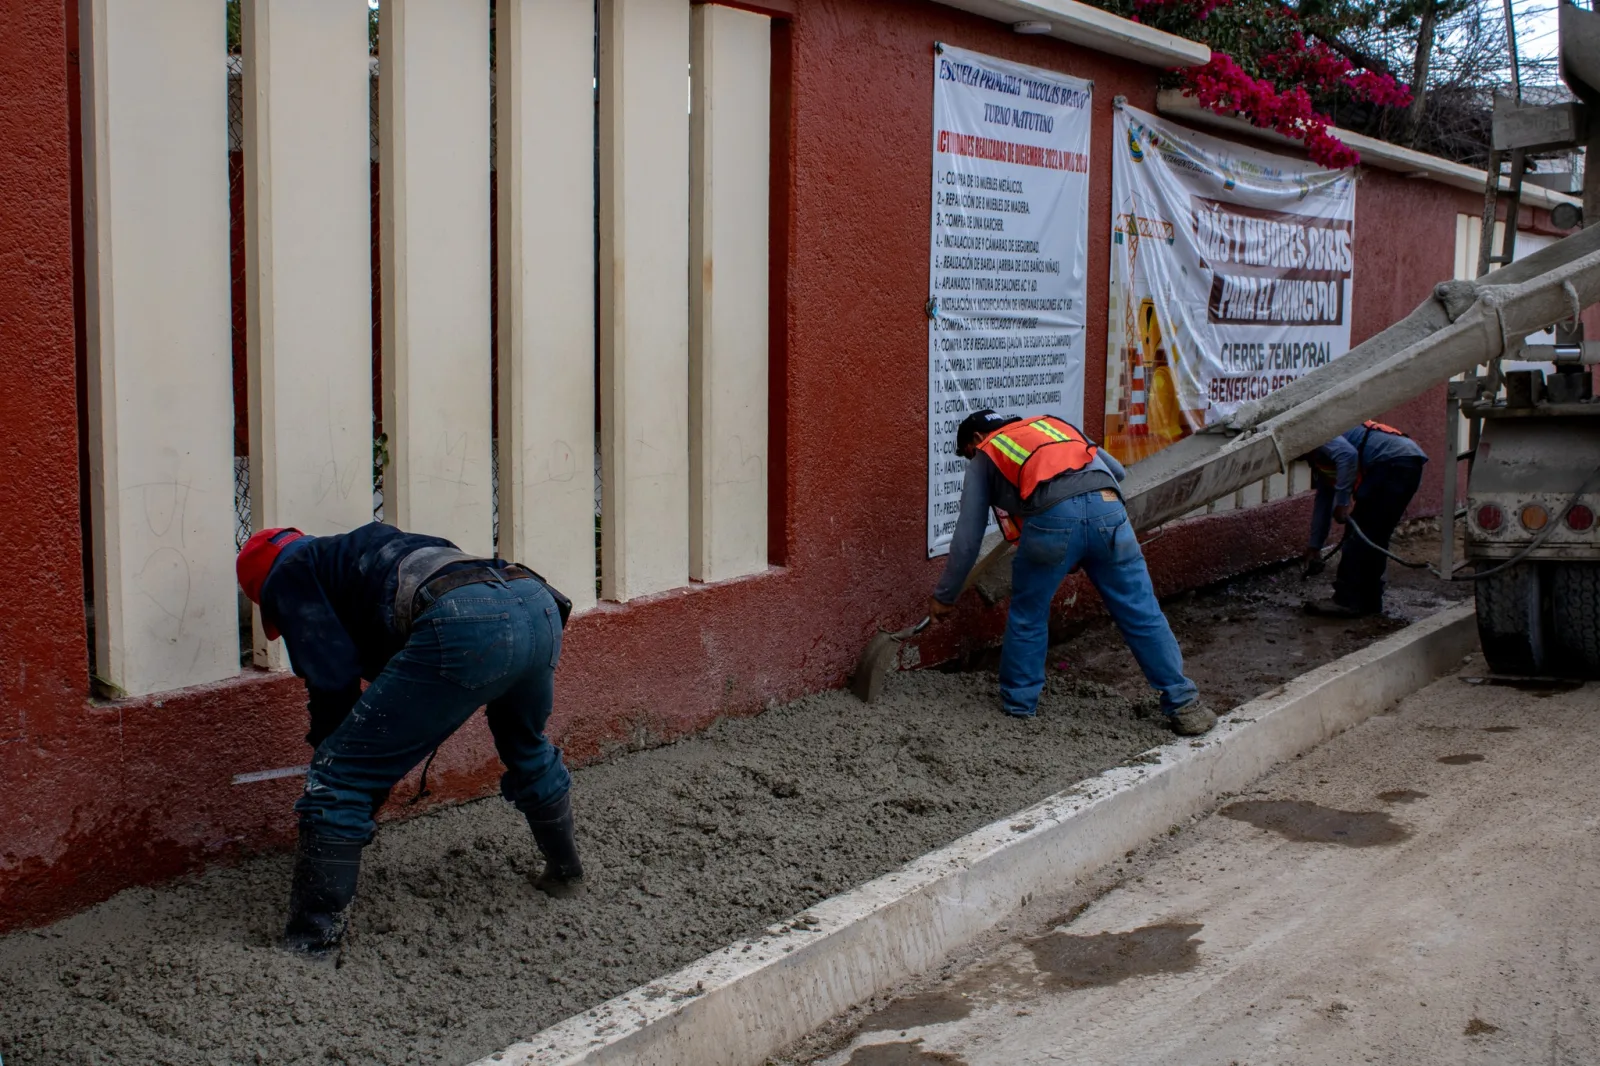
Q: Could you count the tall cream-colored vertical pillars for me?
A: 6